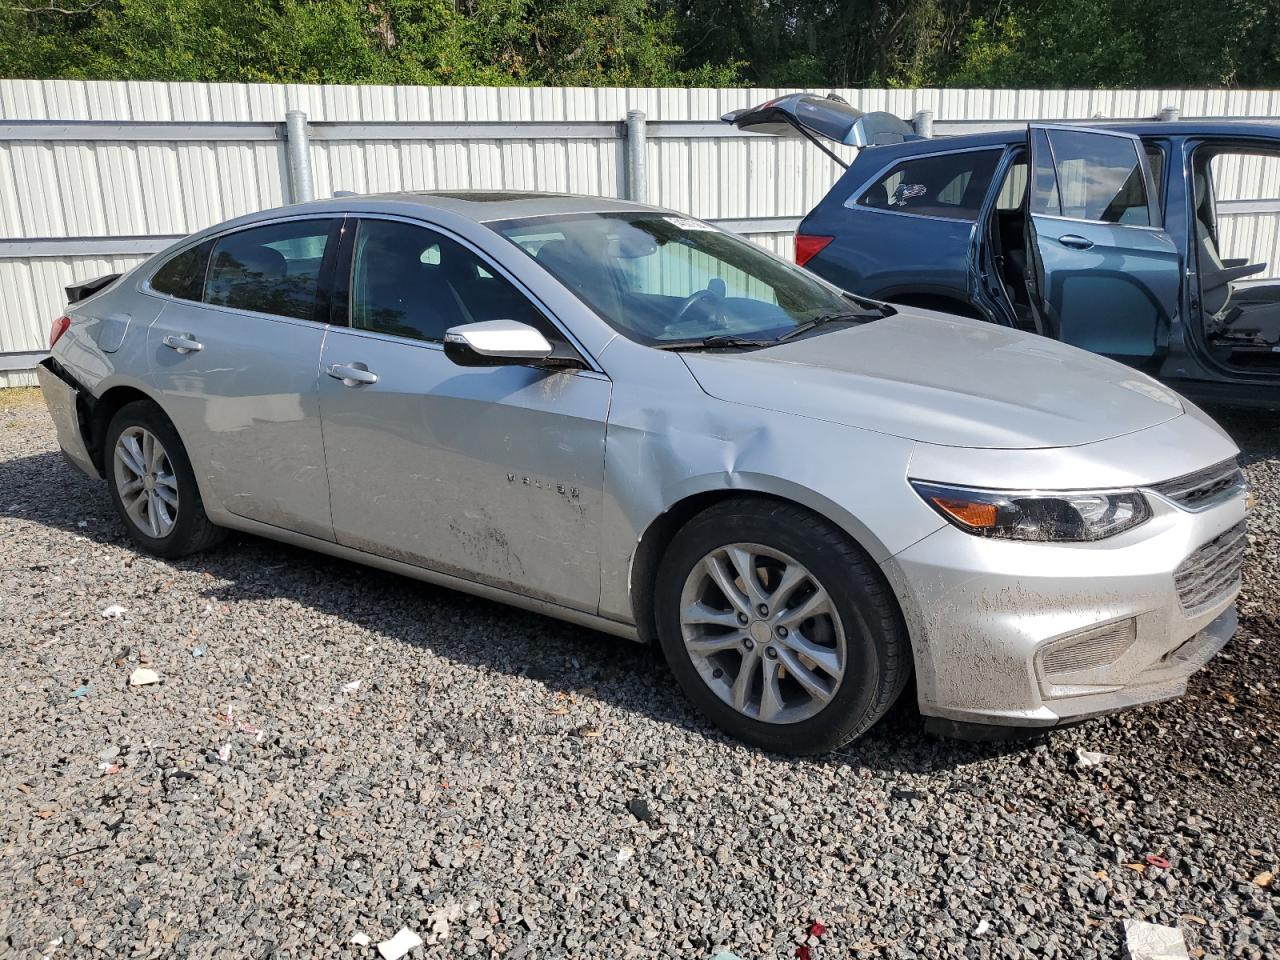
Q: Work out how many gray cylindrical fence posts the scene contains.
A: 4